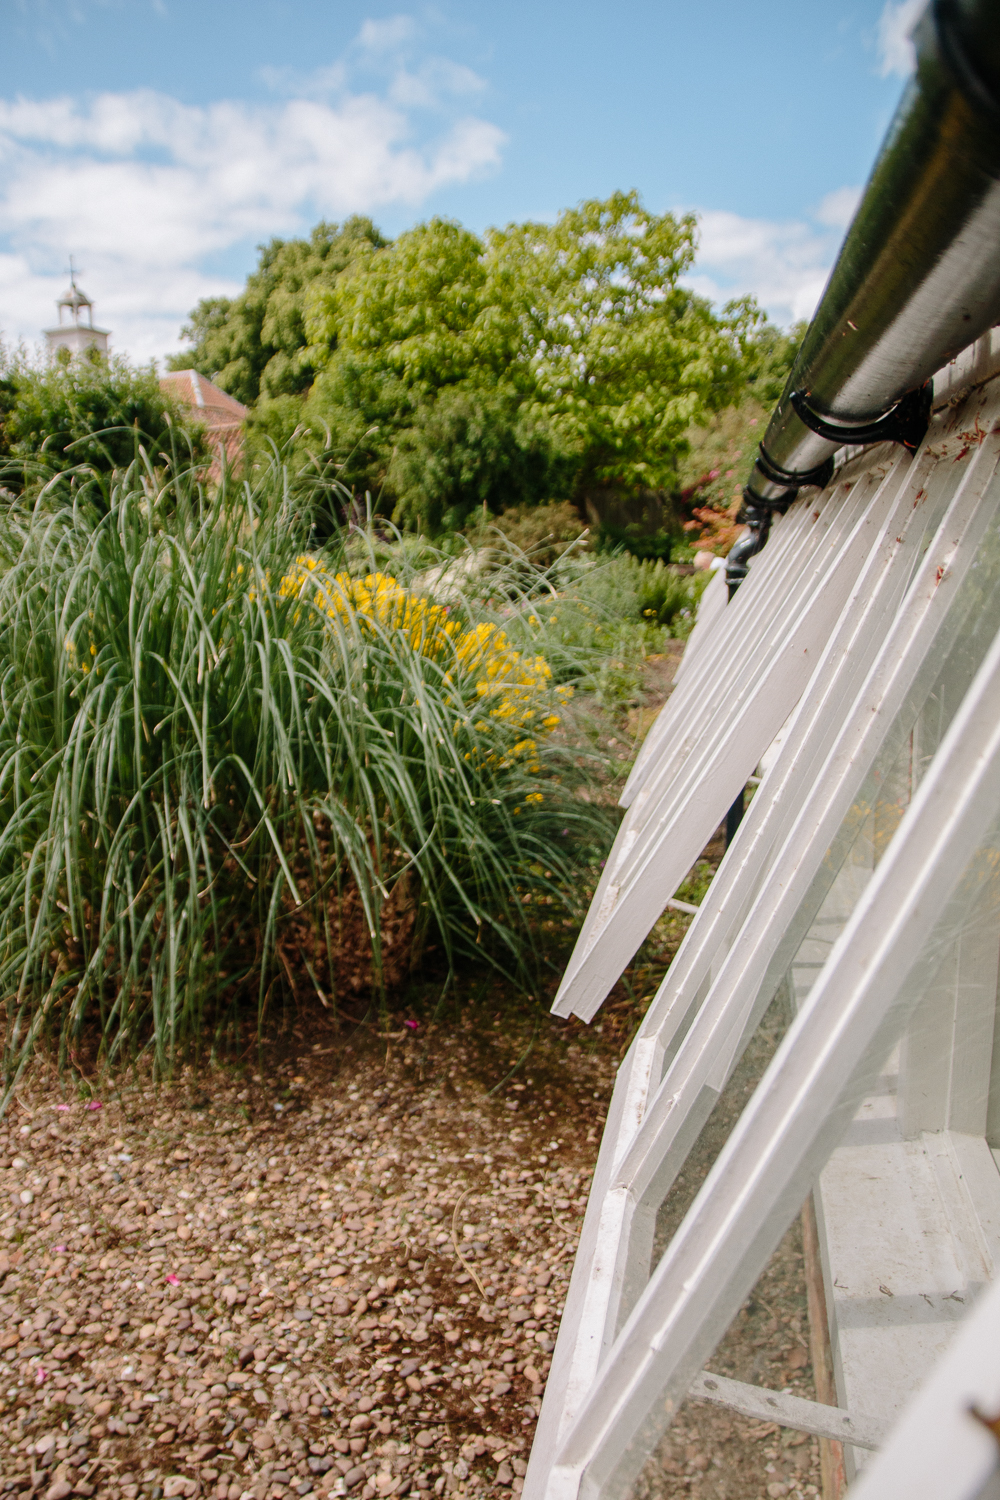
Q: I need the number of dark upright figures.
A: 0